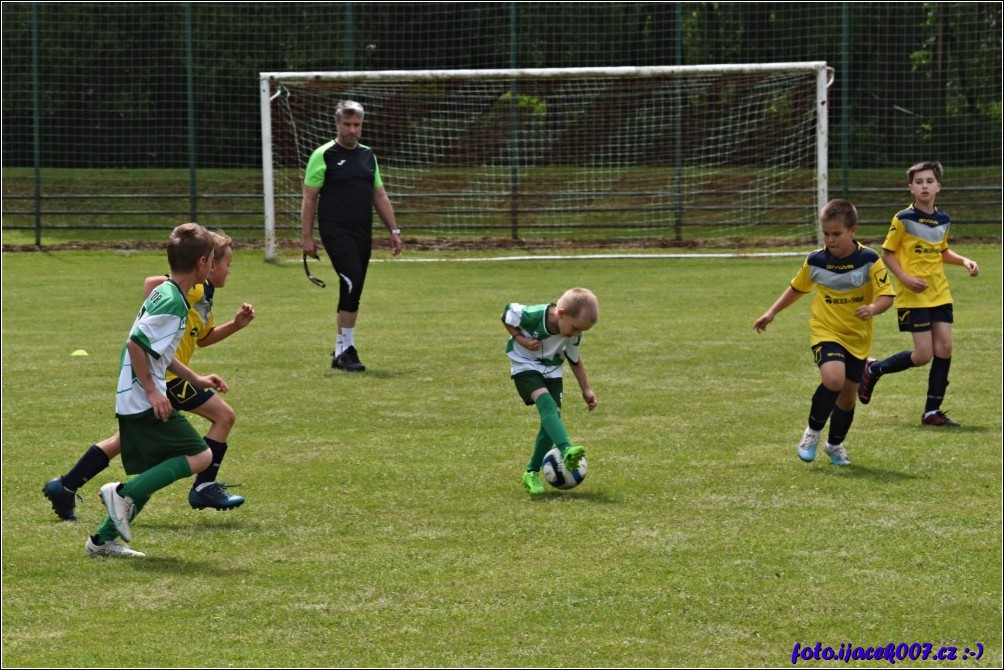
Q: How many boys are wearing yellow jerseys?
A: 3